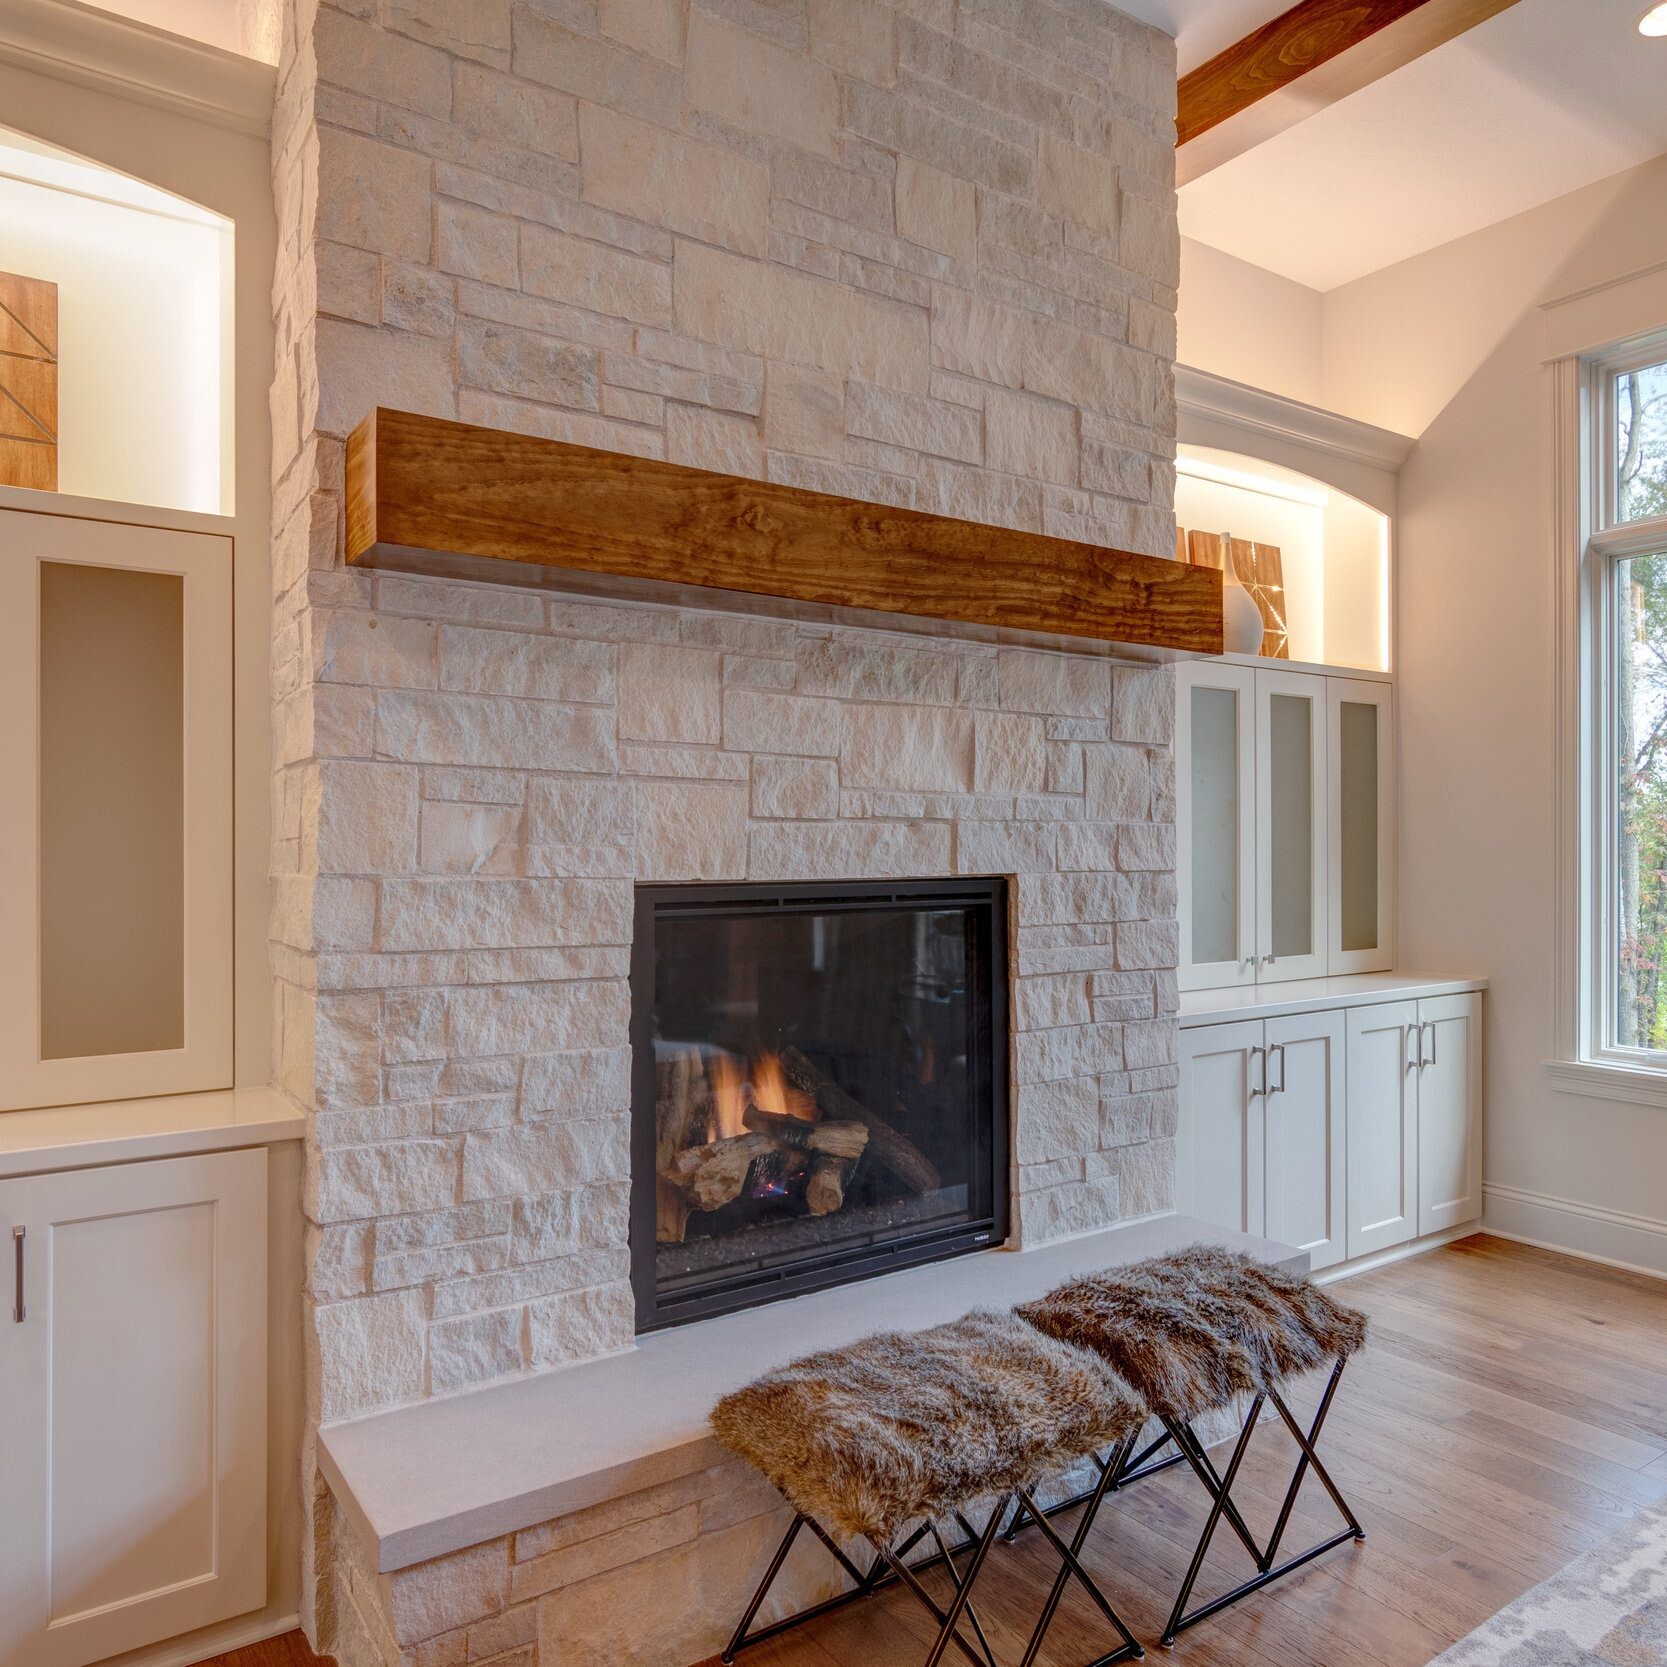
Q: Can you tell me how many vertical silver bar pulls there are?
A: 5